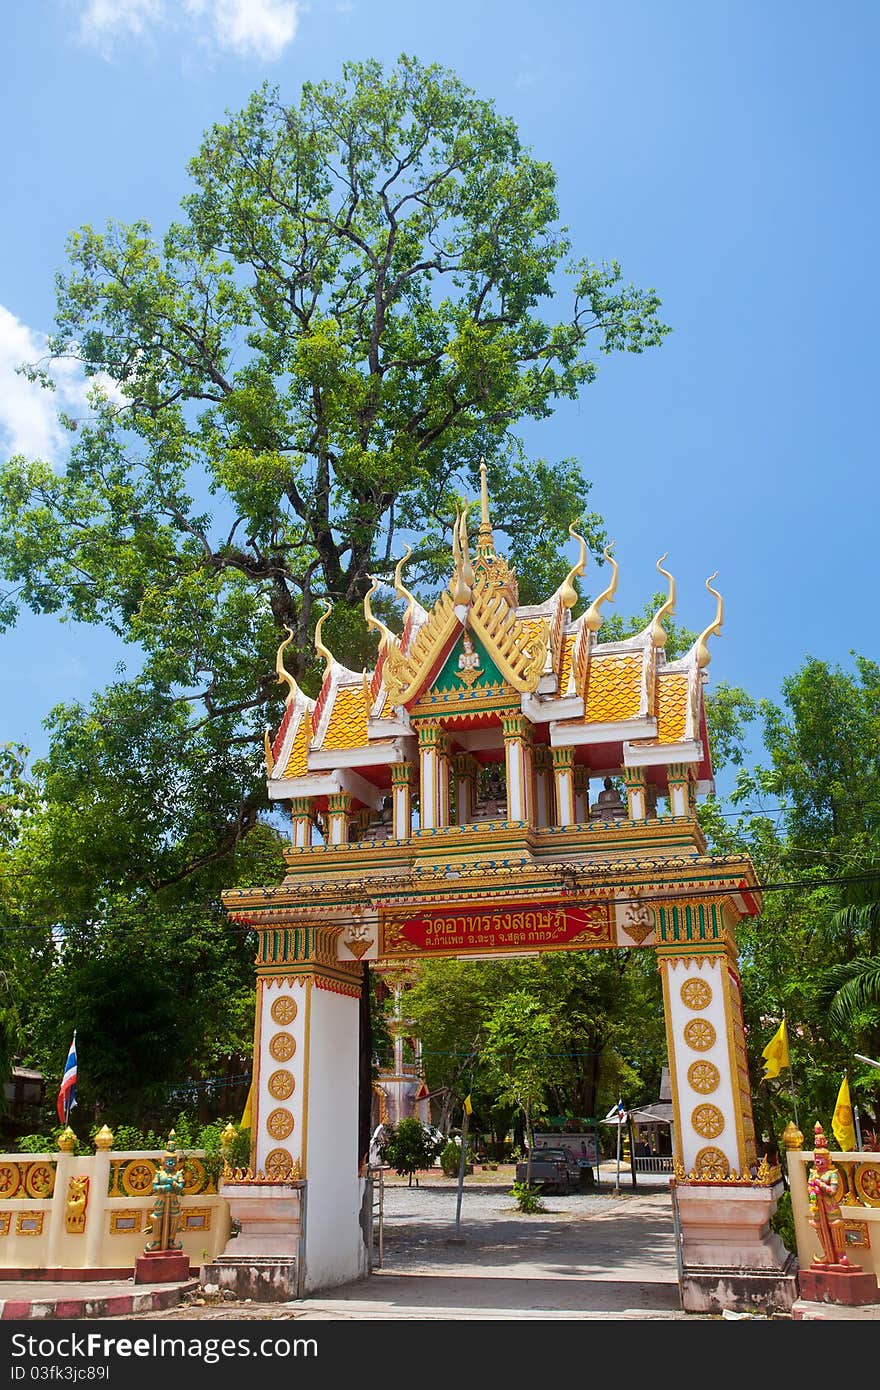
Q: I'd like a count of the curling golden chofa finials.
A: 10